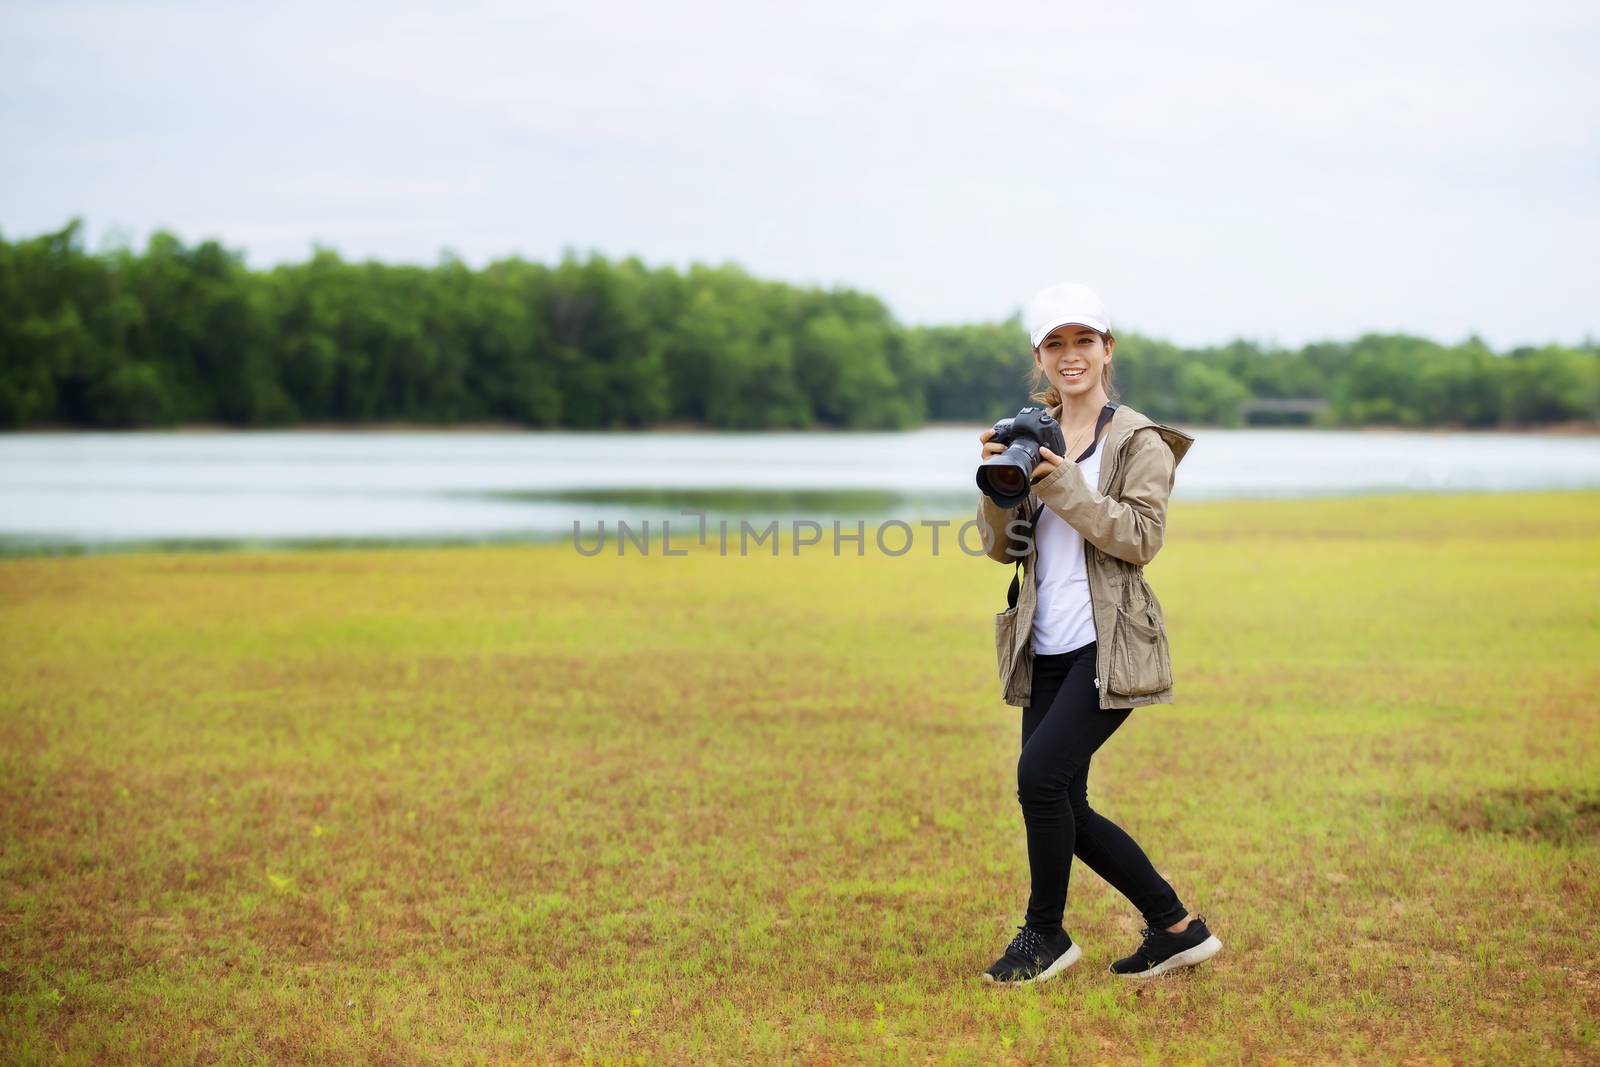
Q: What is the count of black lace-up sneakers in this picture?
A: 2